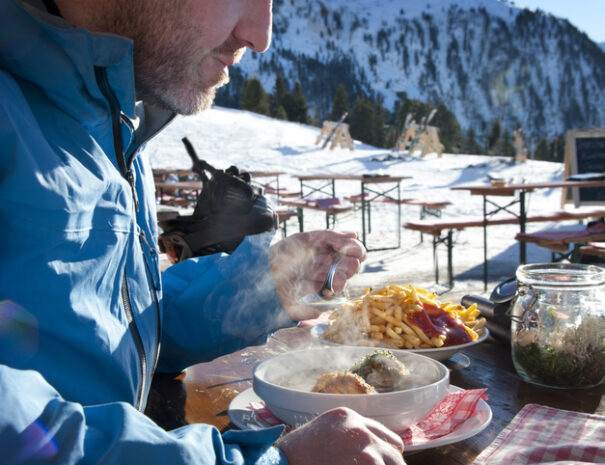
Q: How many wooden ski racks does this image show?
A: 3